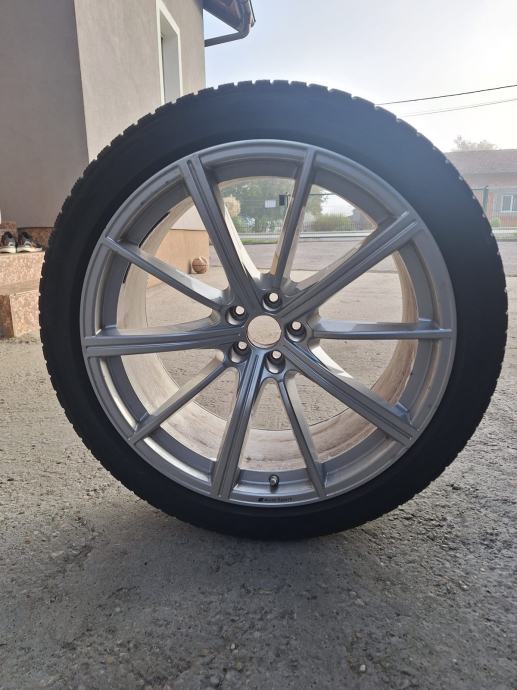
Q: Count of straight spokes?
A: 10